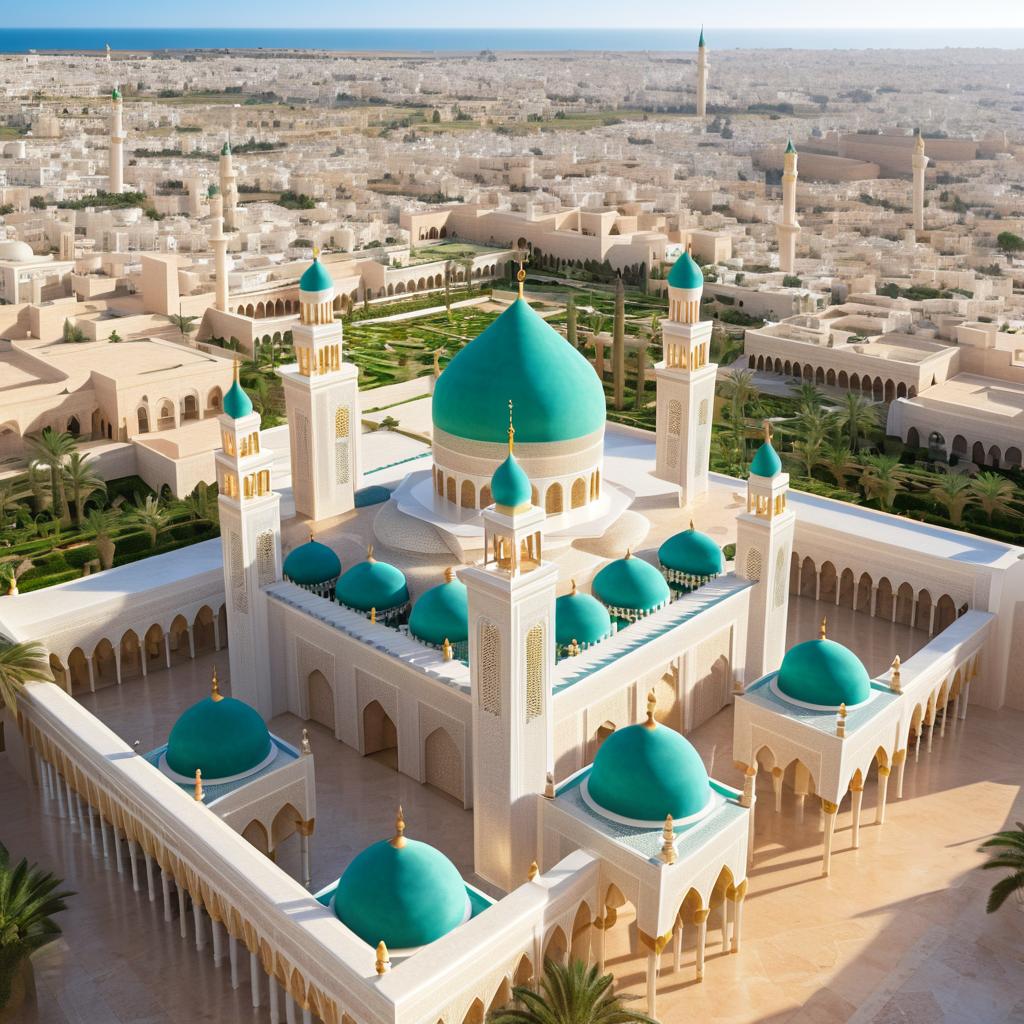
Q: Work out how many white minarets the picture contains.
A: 11